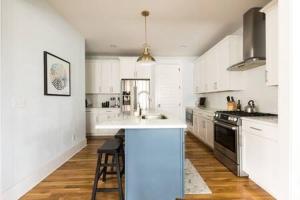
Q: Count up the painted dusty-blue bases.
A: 1